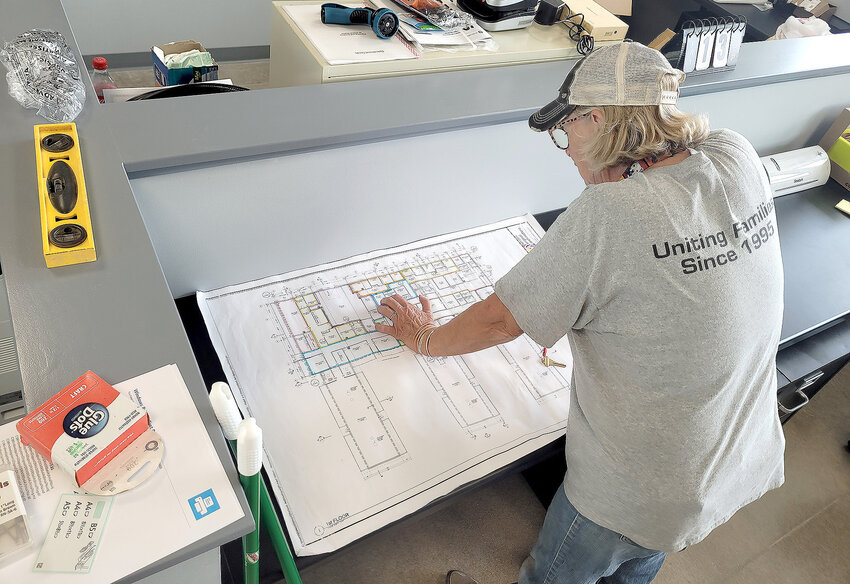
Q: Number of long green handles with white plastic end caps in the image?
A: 2